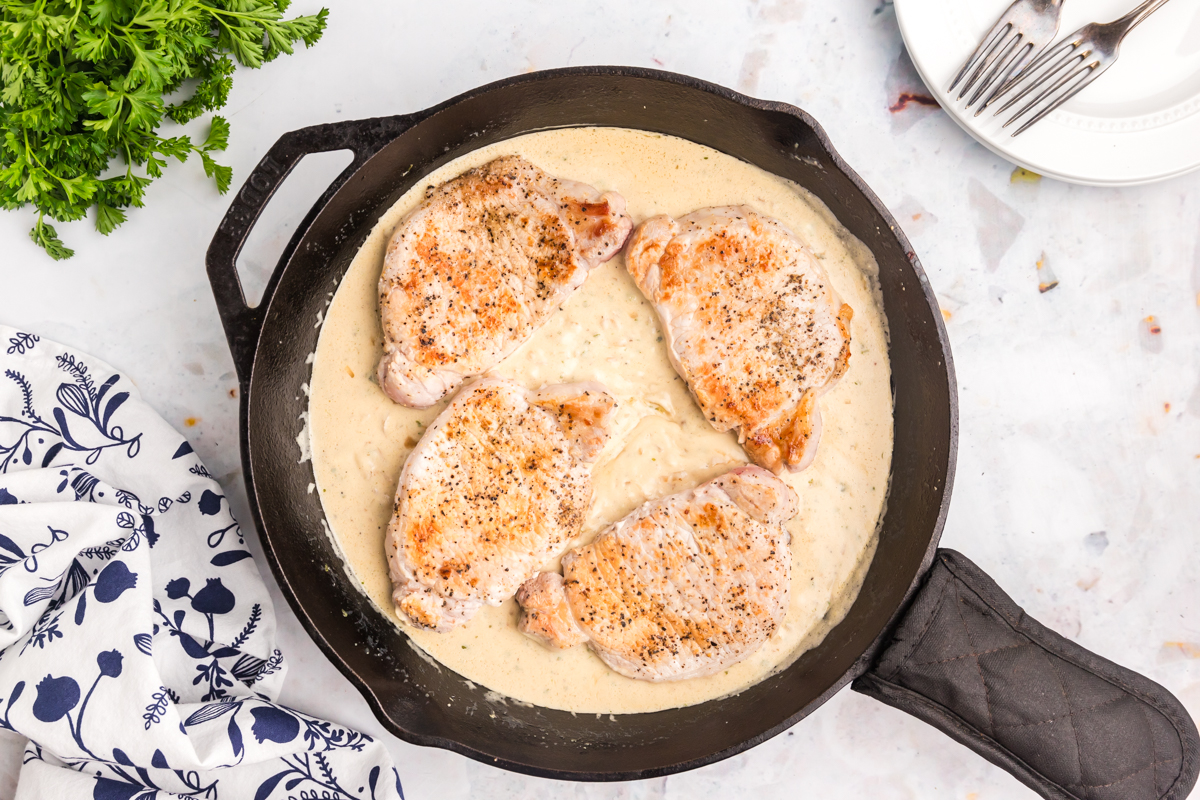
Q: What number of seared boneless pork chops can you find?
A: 4